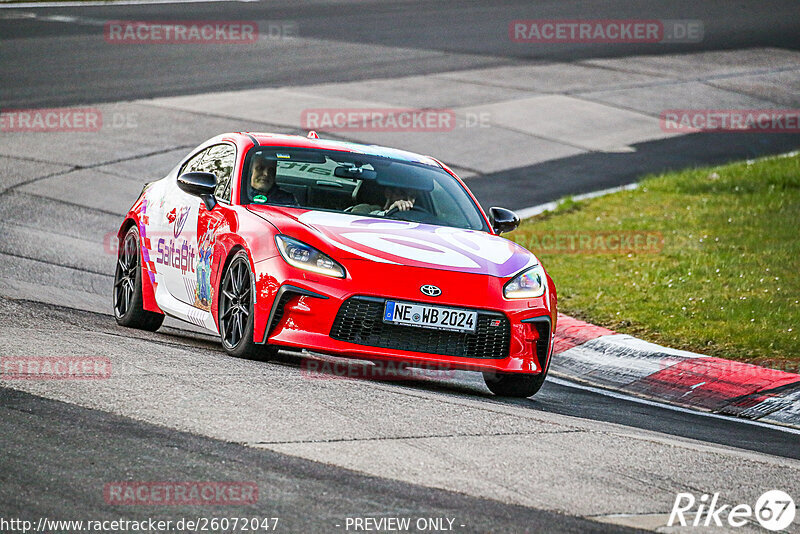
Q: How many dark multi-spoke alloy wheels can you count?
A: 2